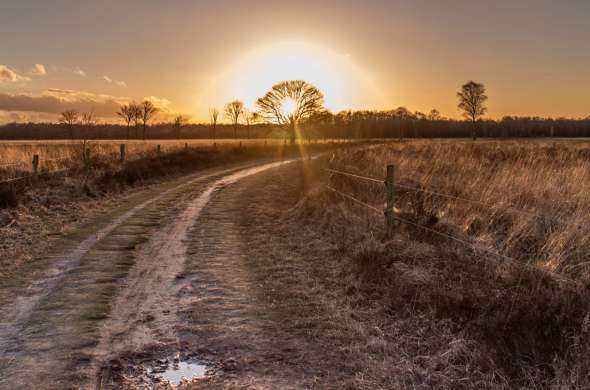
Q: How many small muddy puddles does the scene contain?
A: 1